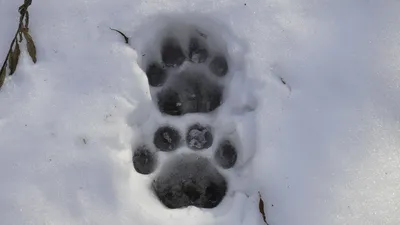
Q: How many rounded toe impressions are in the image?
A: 8